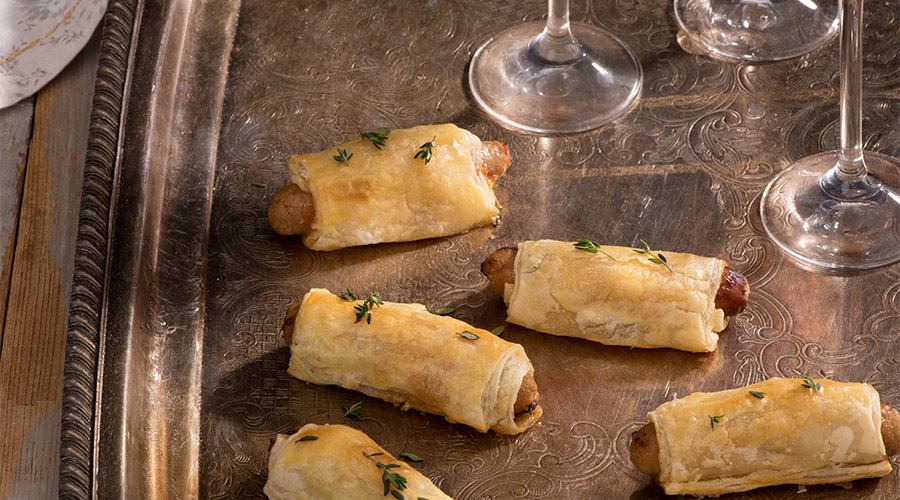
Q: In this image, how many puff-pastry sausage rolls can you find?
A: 5